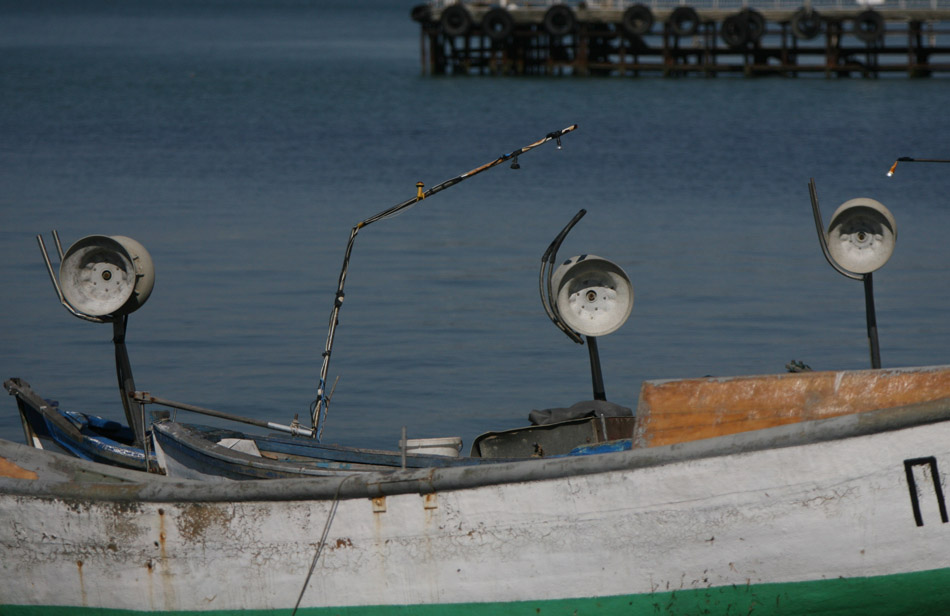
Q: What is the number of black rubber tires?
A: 10